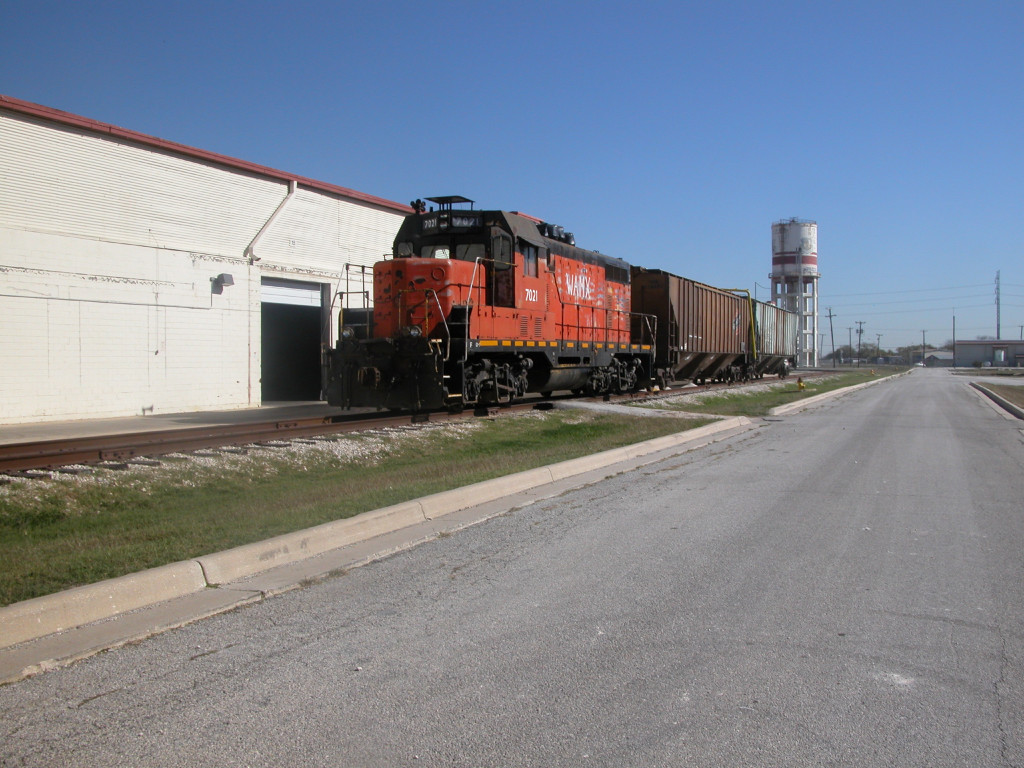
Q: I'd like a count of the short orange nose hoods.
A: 1